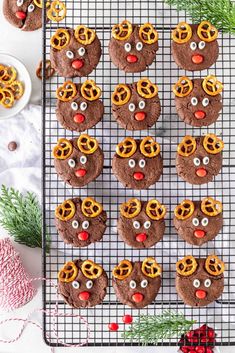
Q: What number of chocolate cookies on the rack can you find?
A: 15